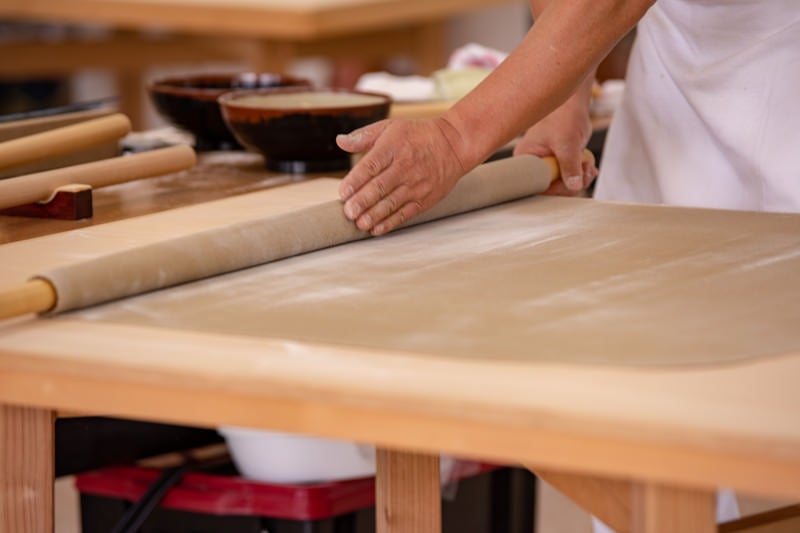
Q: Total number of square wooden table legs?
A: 3